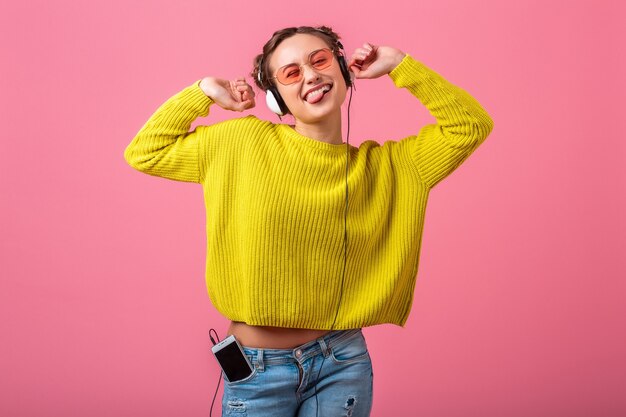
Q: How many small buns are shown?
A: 2